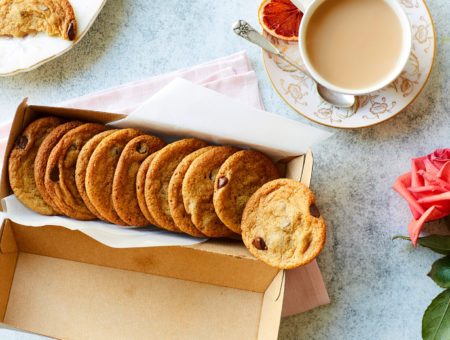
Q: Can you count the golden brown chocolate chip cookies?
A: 13